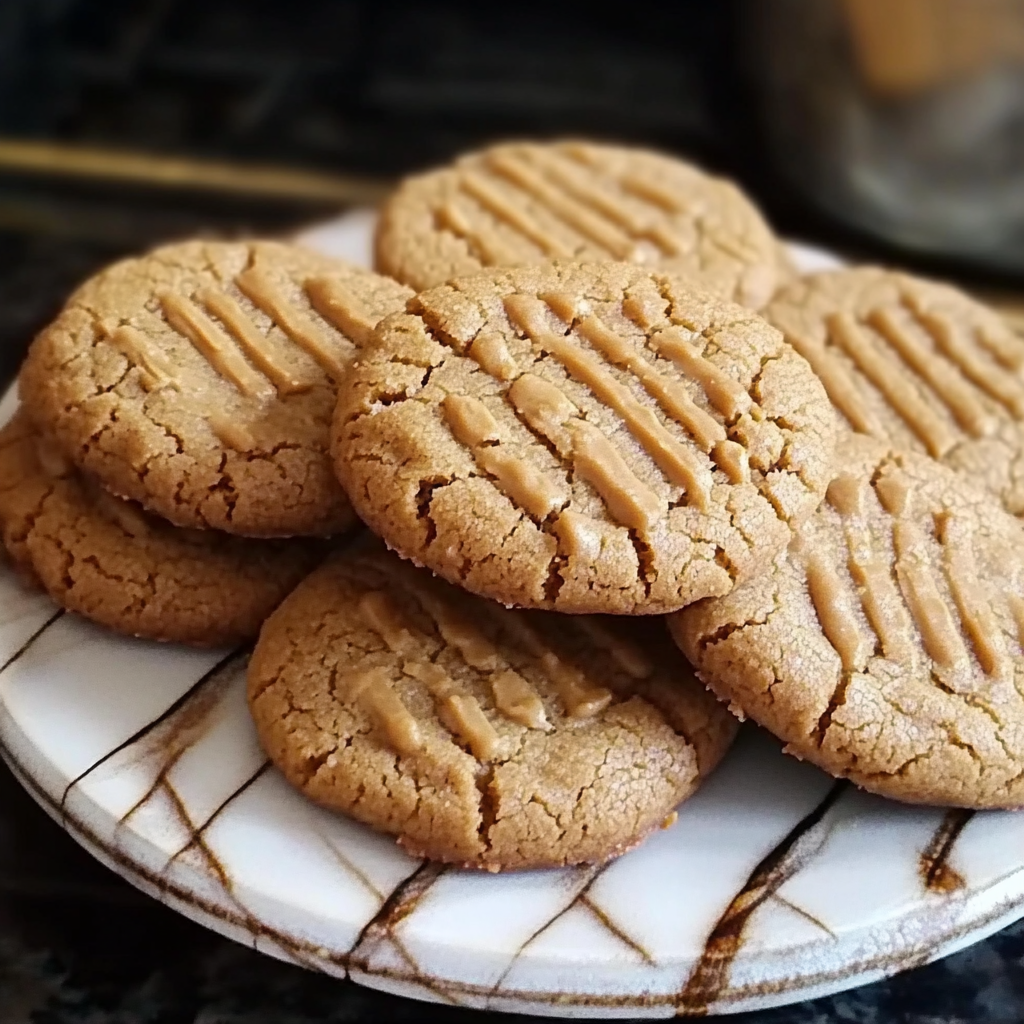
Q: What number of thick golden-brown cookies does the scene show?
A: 7